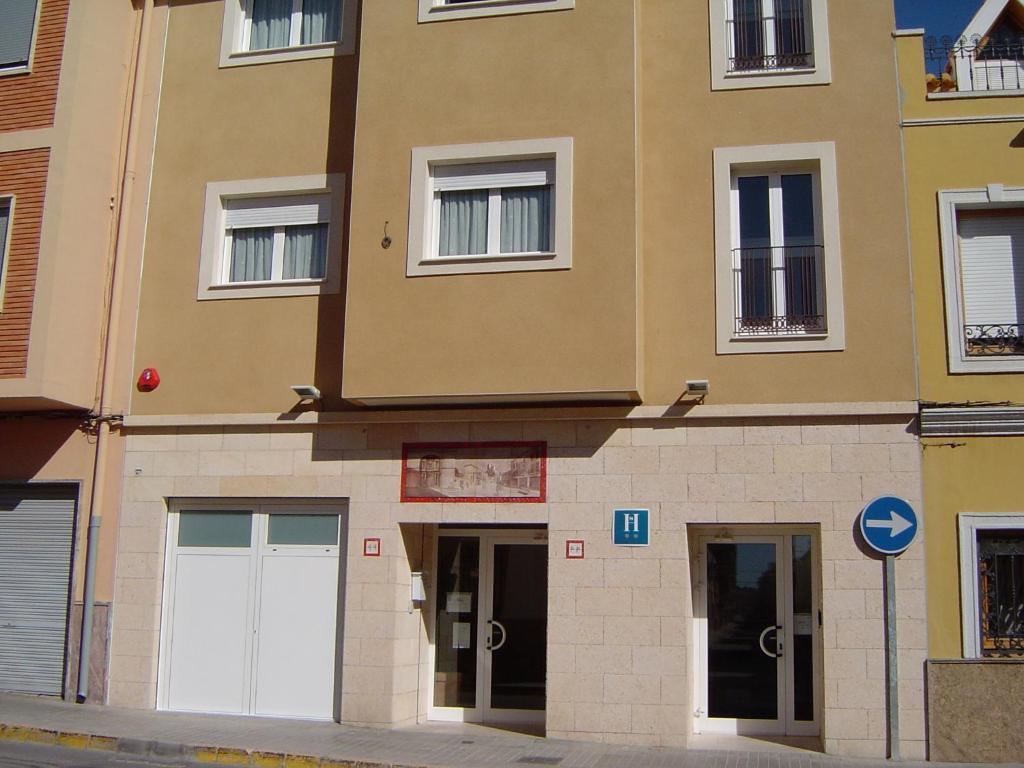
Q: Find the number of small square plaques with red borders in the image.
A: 2